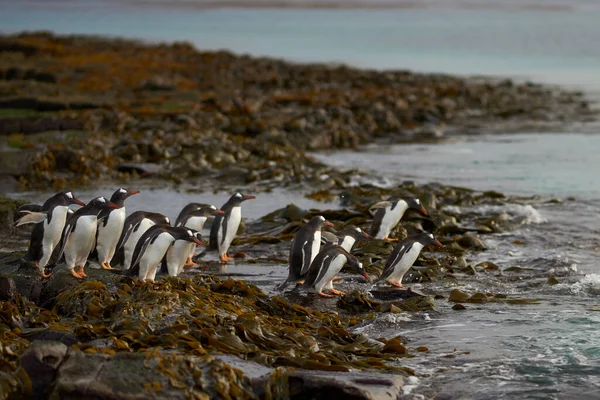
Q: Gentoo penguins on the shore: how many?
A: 13